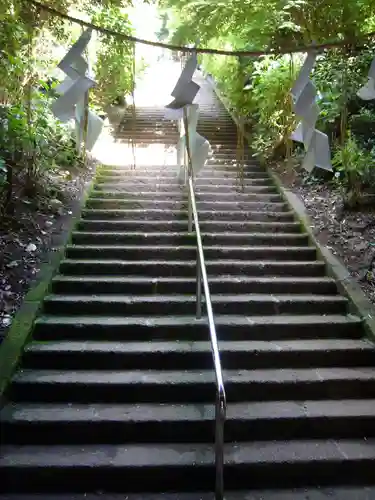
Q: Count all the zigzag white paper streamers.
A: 4